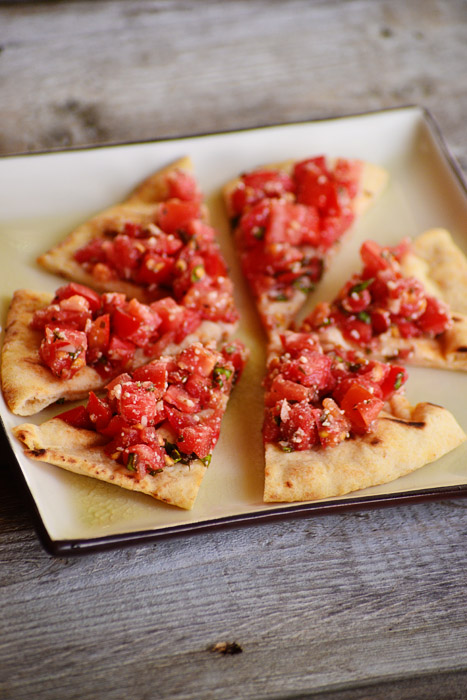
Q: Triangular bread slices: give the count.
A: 6